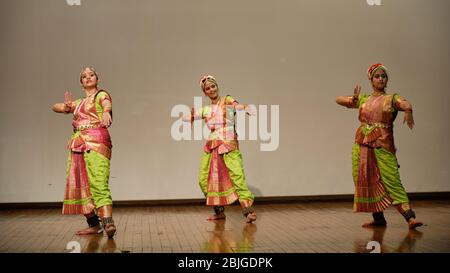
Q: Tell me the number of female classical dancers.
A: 3